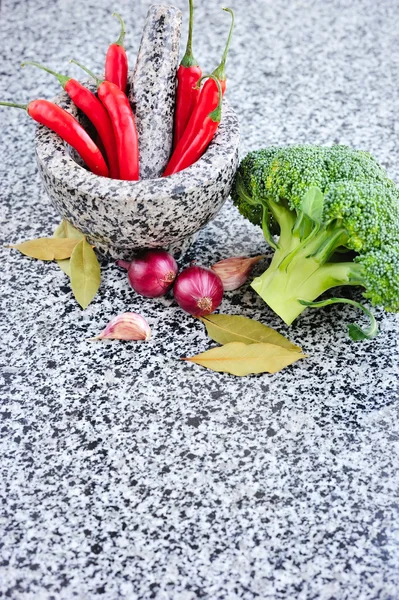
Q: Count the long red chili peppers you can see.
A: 7